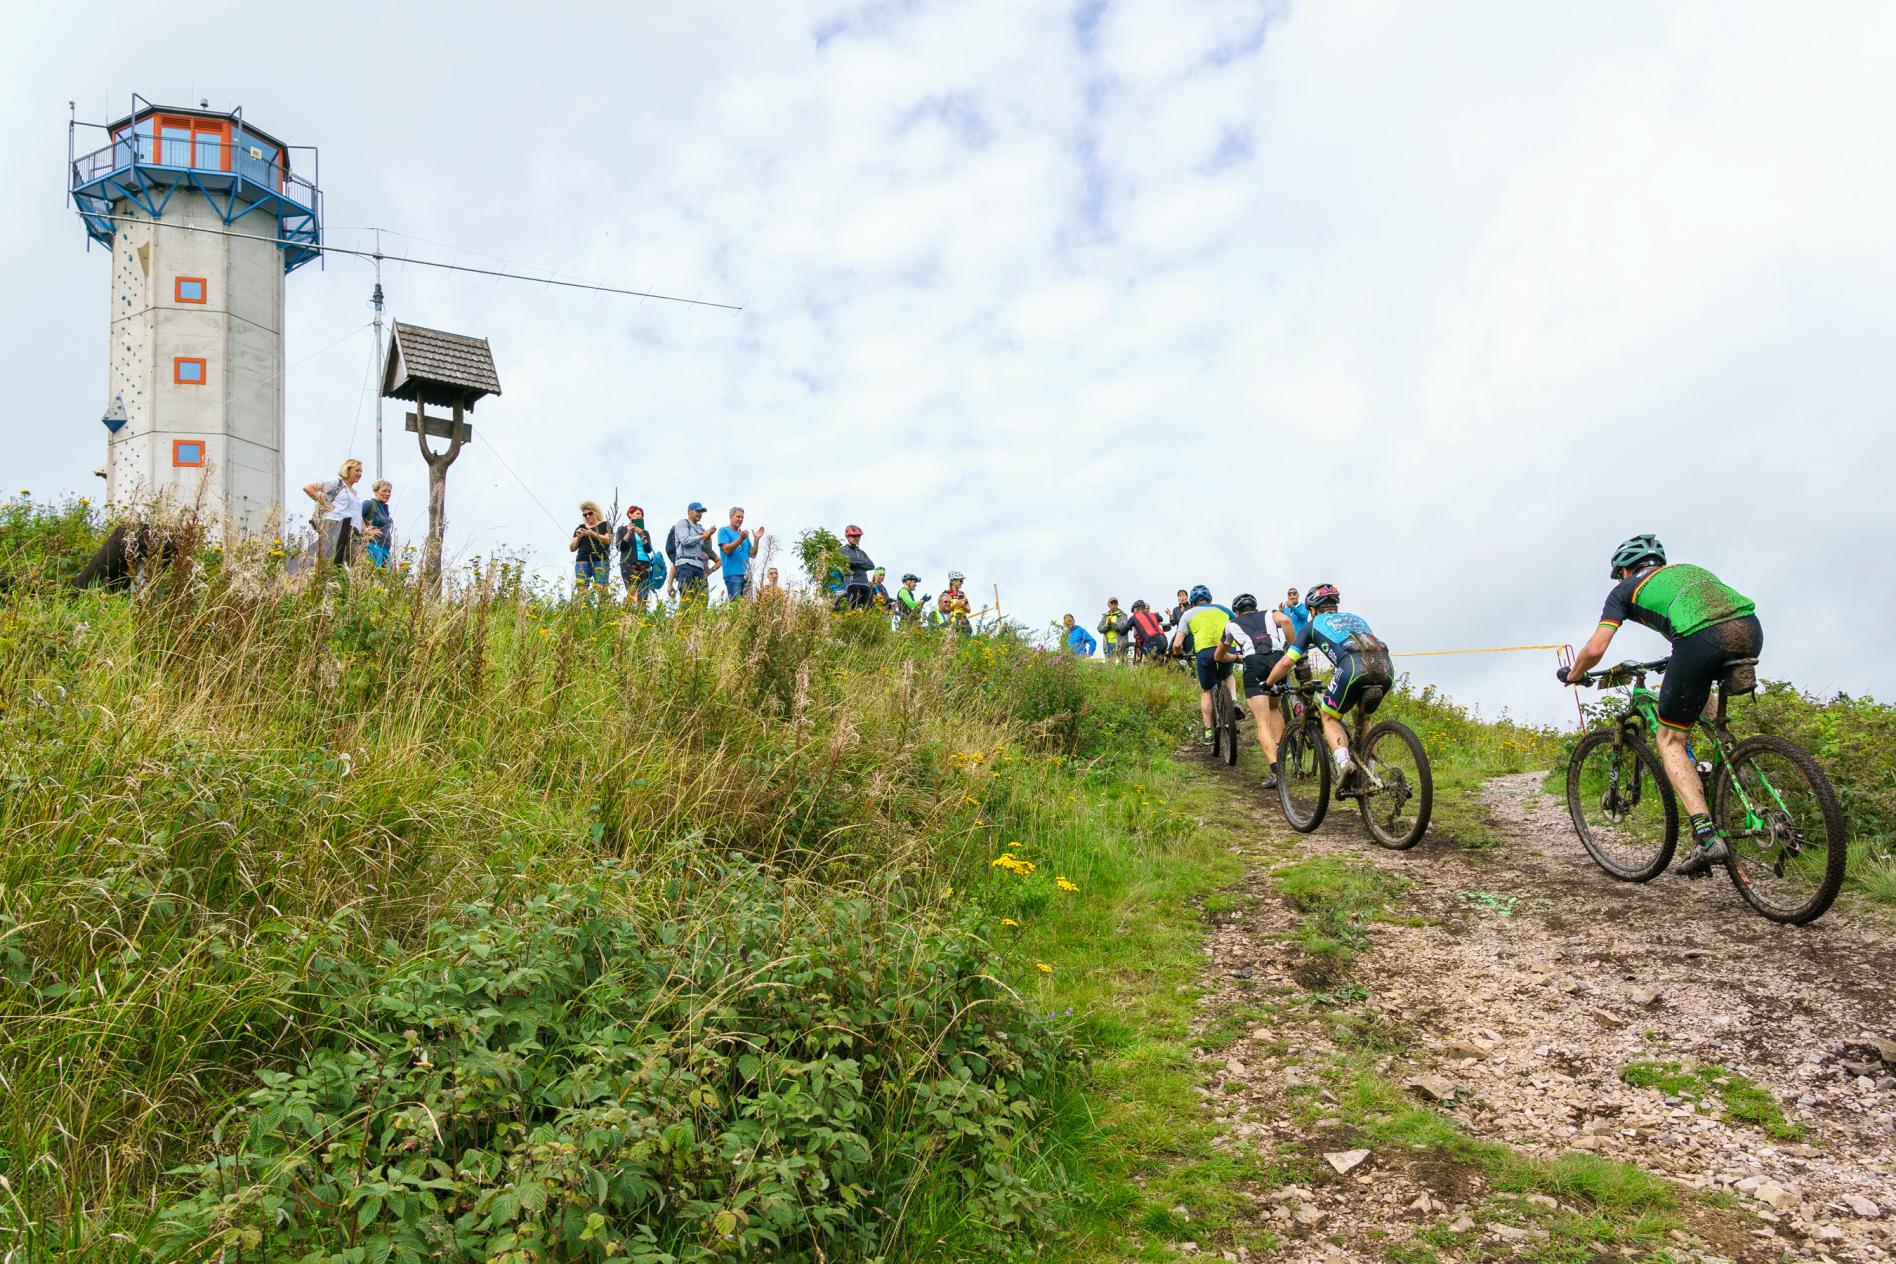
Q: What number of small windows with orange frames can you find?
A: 3